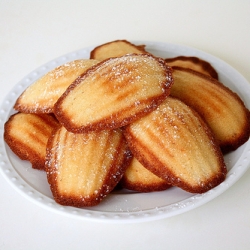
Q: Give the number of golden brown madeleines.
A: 9